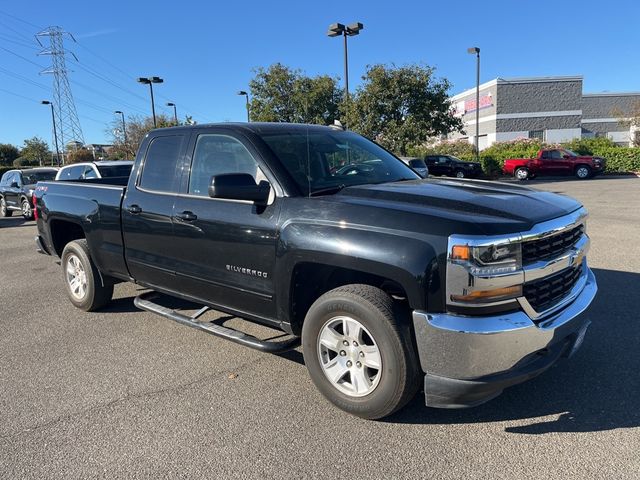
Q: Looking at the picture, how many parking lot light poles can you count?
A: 7